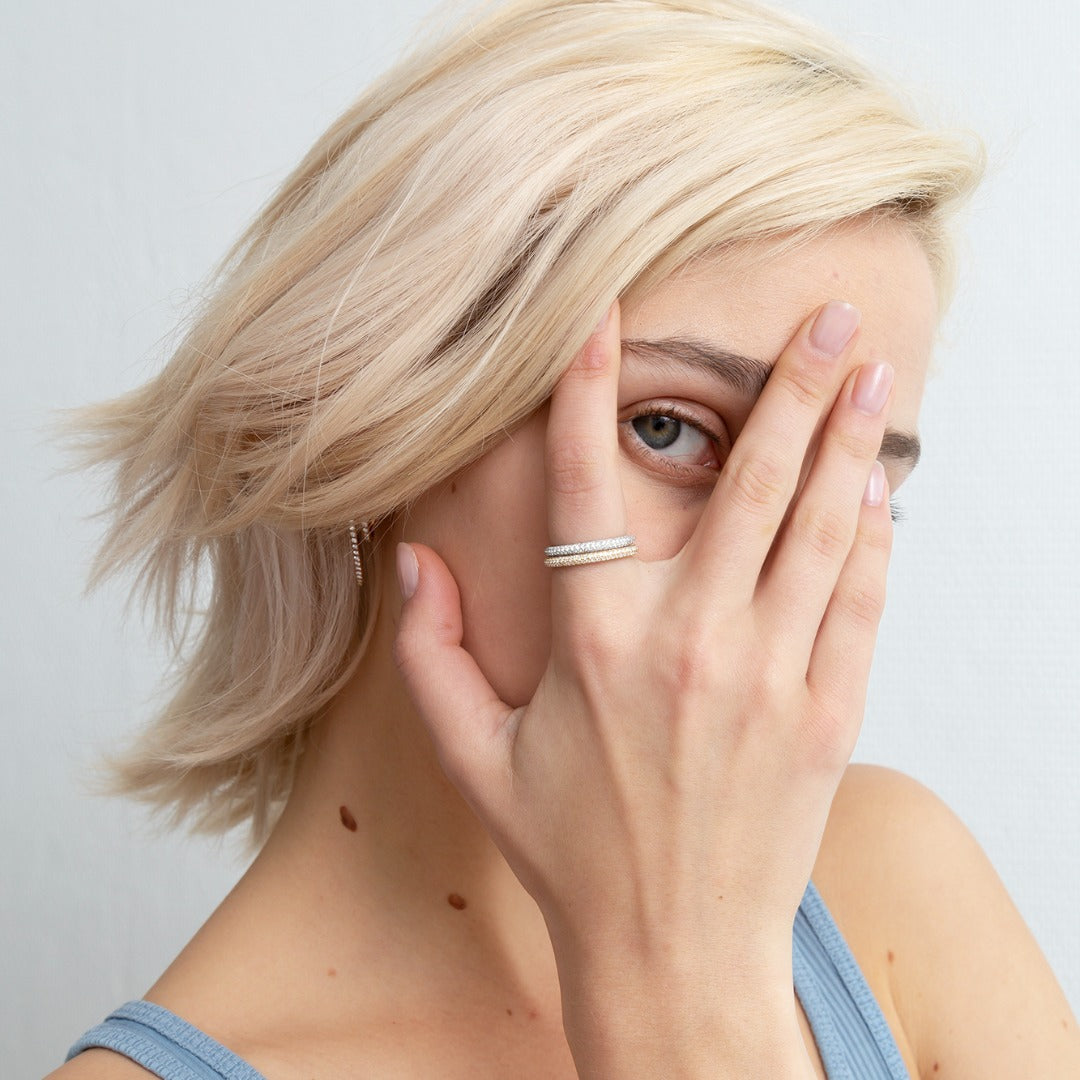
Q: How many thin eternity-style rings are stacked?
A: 2